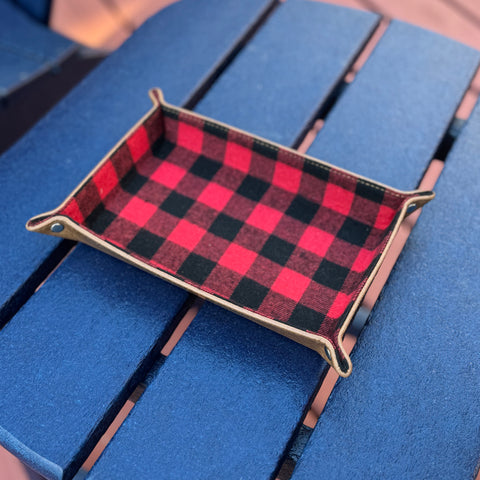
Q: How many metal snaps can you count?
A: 3